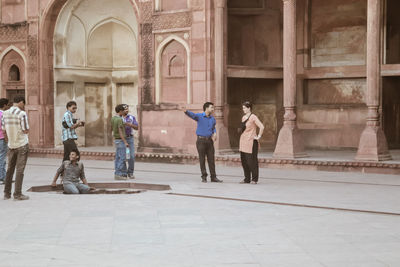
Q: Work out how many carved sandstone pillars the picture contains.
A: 3